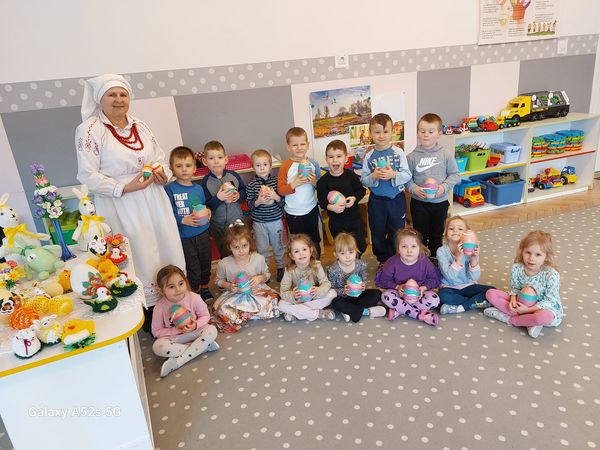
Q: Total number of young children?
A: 14